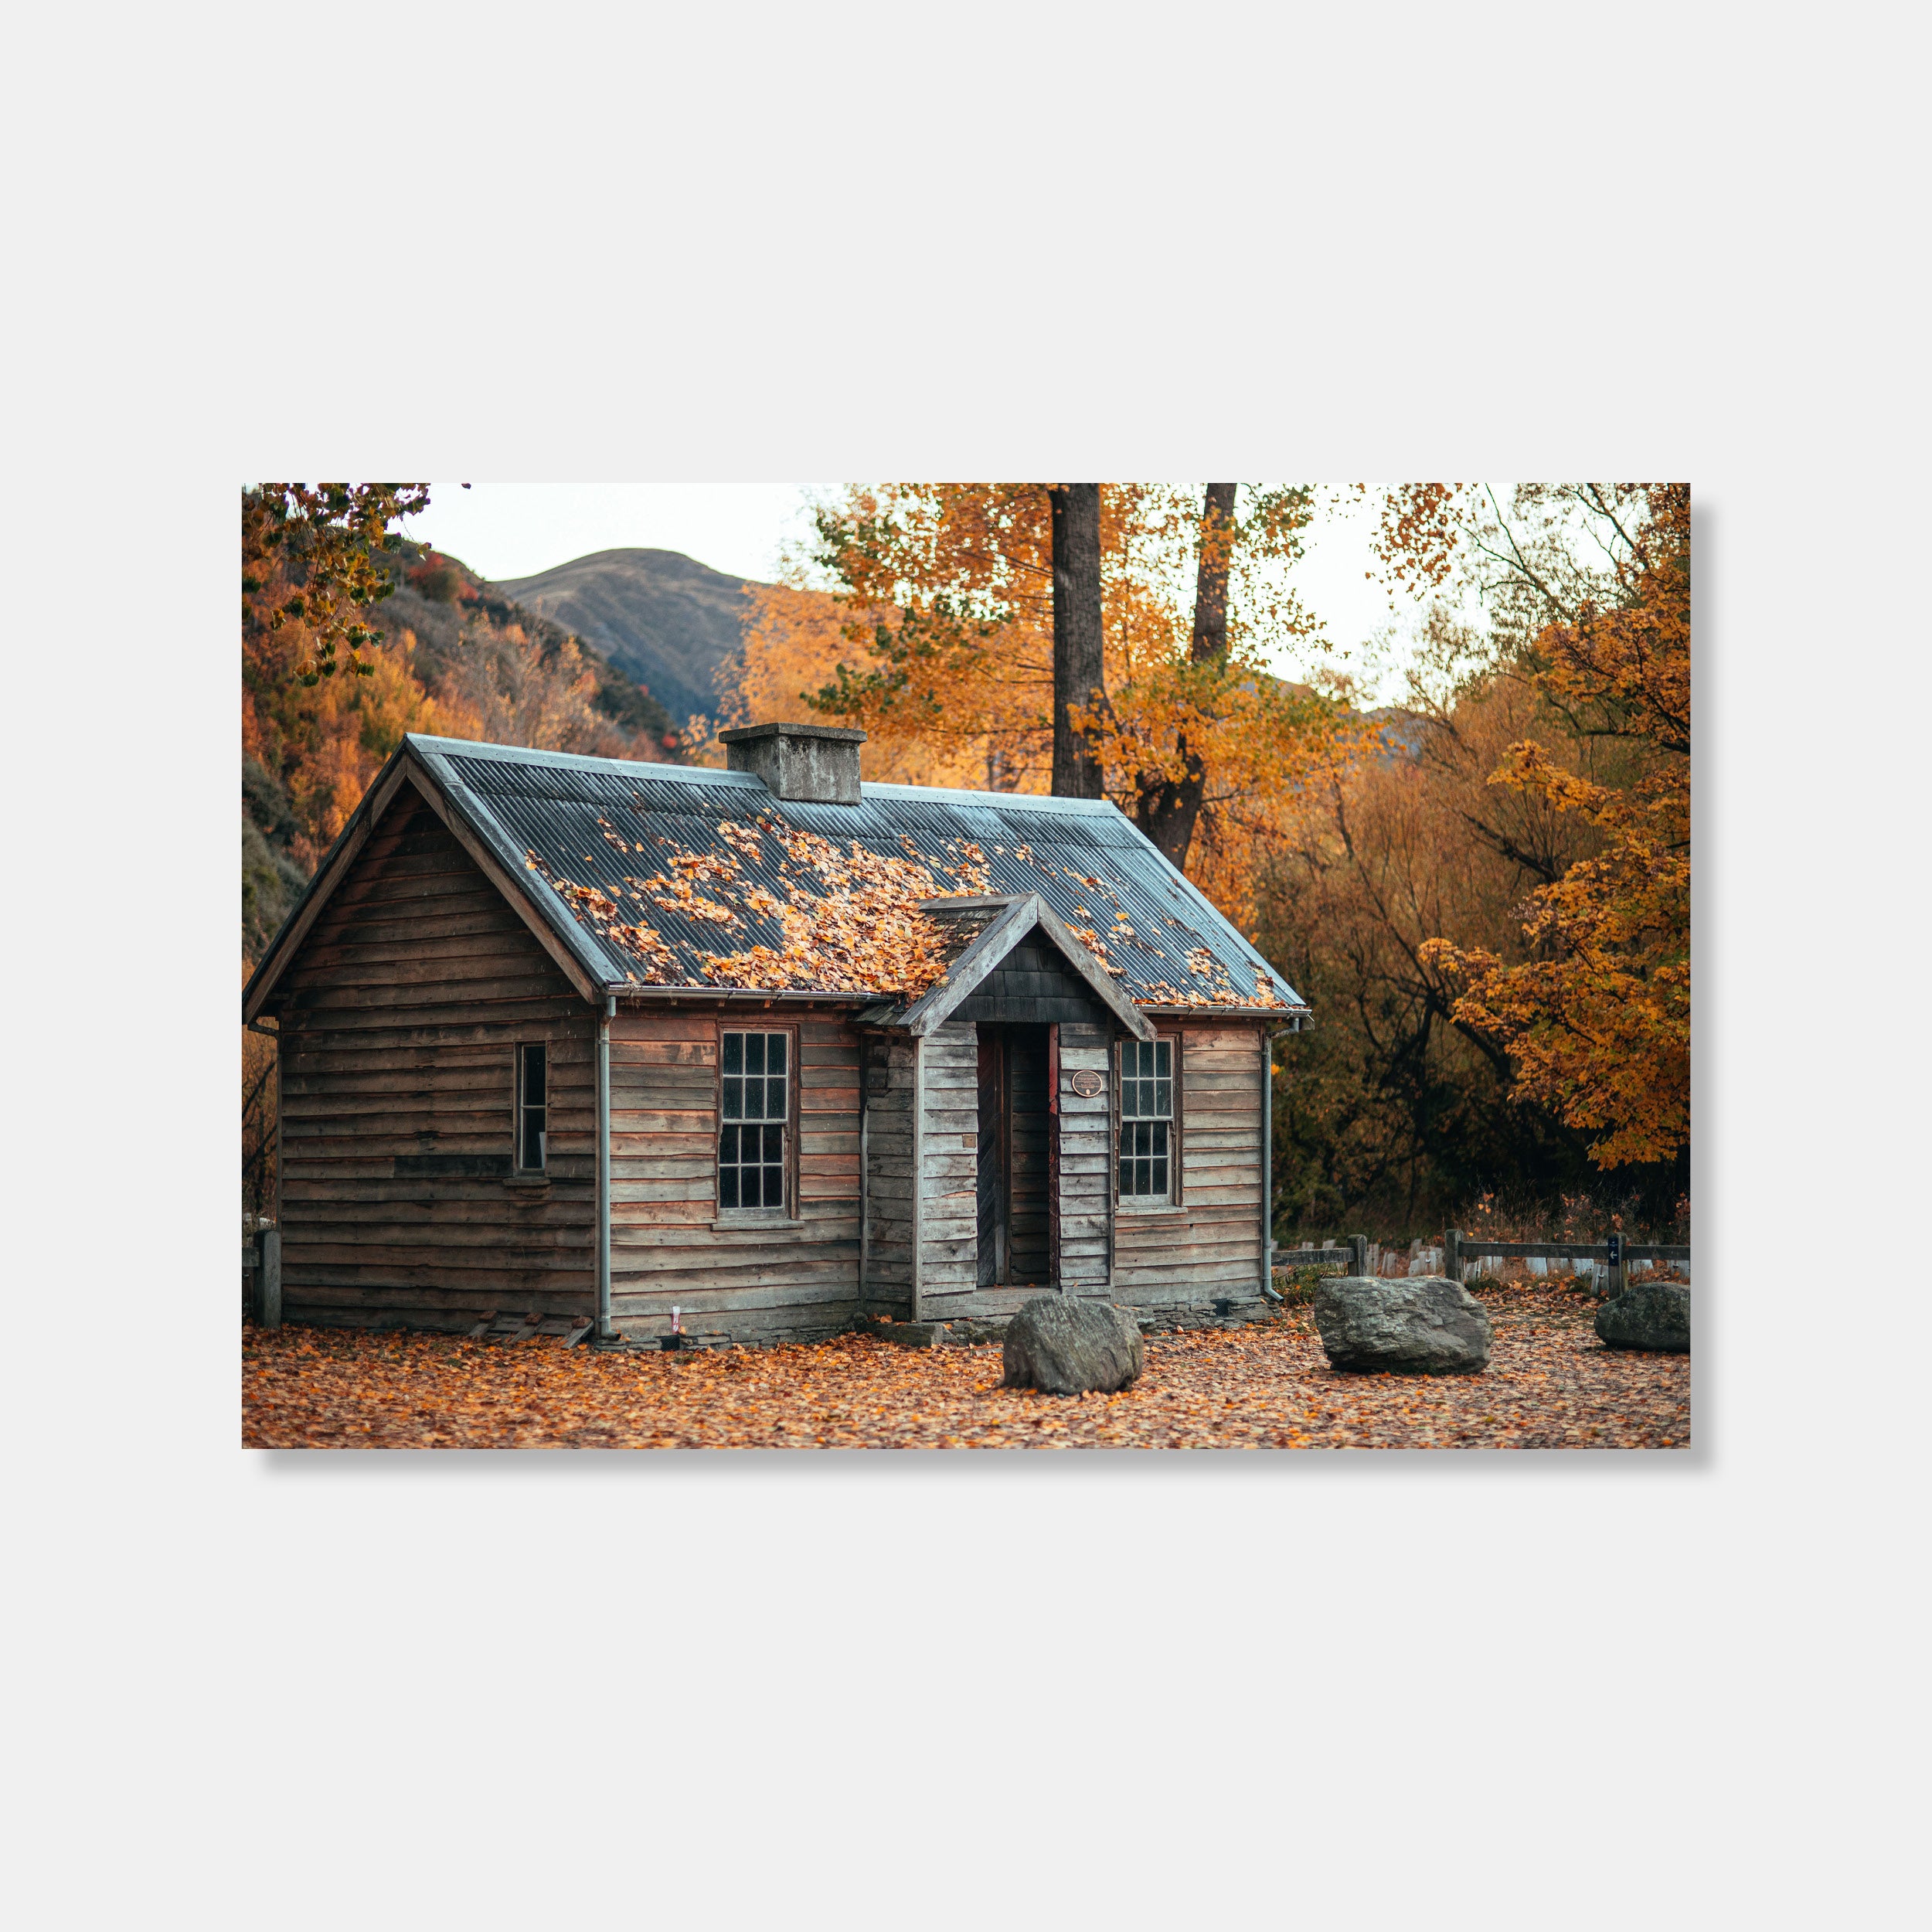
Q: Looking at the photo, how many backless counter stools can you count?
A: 0